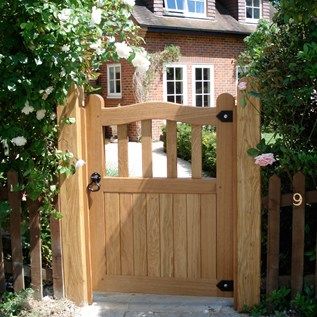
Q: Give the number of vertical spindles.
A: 4